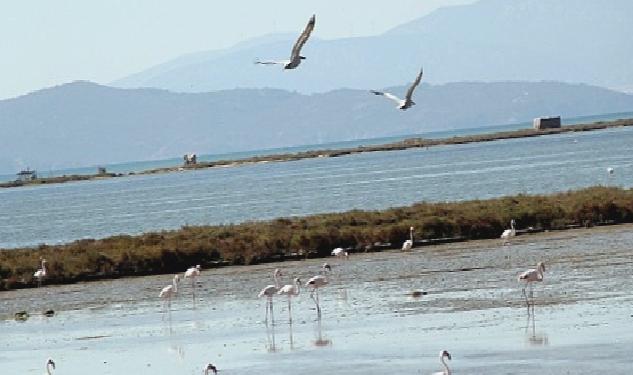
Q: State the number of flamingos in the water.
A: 13